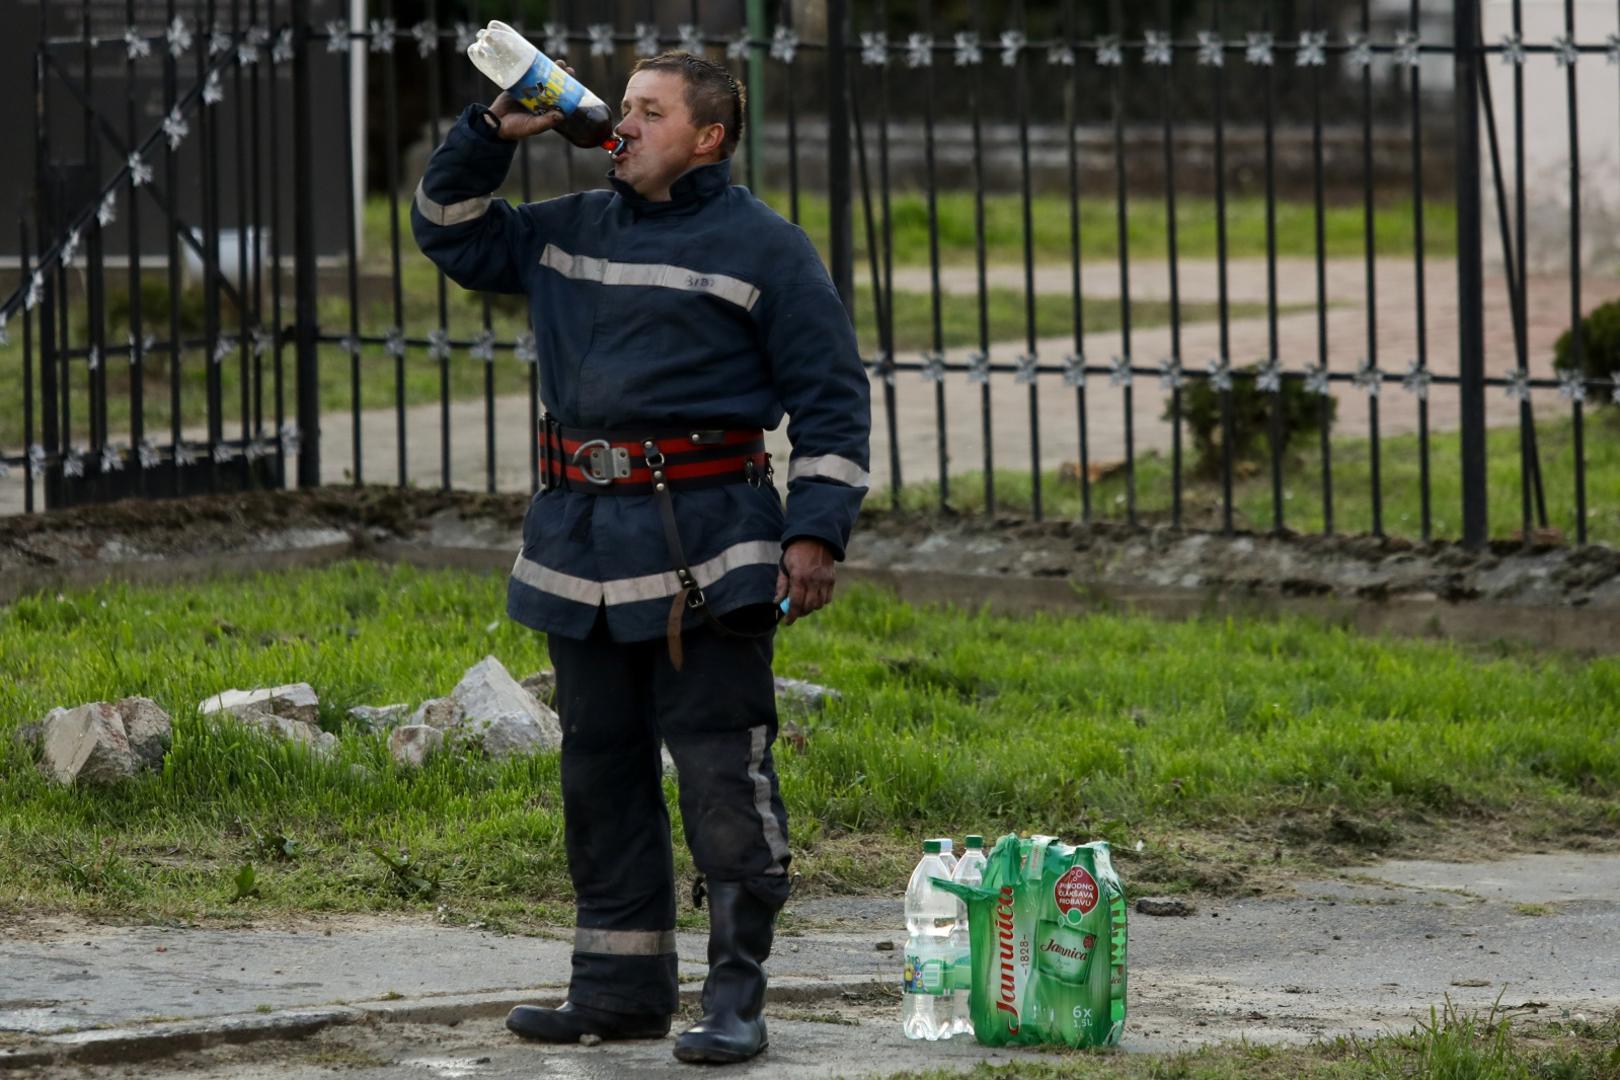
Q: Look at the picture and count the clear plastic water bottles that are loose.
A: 3